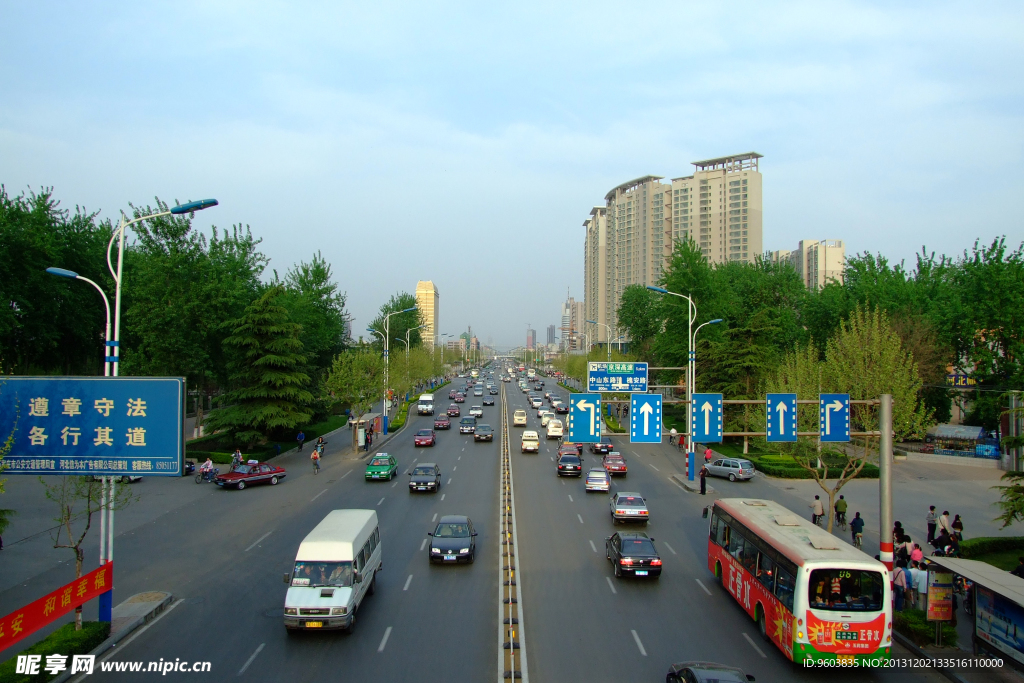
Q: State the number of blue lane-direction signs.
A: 5